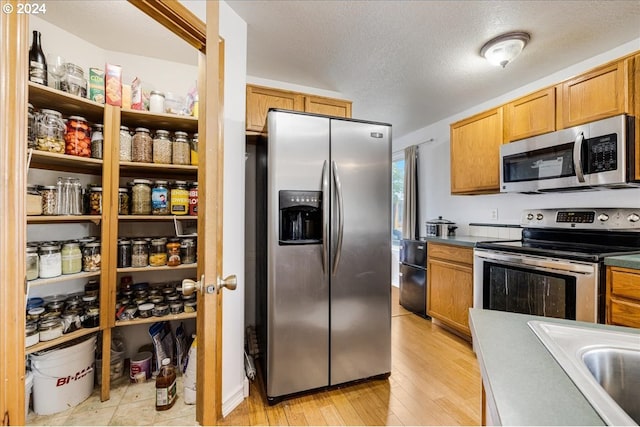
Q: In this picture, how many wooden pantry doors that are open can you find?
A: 1